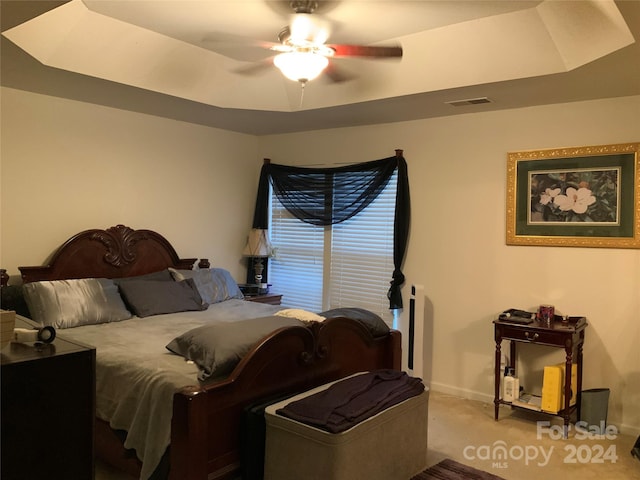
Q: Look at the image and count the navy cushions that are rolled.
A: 0